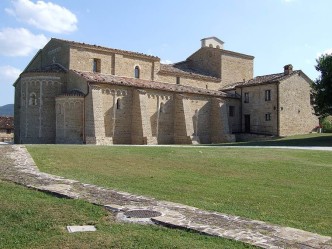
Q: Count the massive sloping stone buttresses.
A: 4